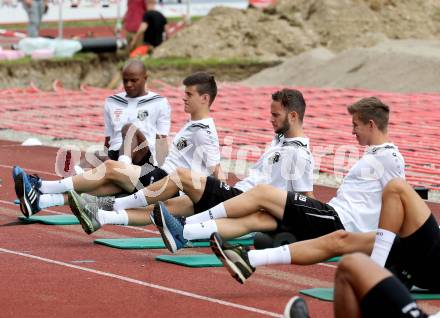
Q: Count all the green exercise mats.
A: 4